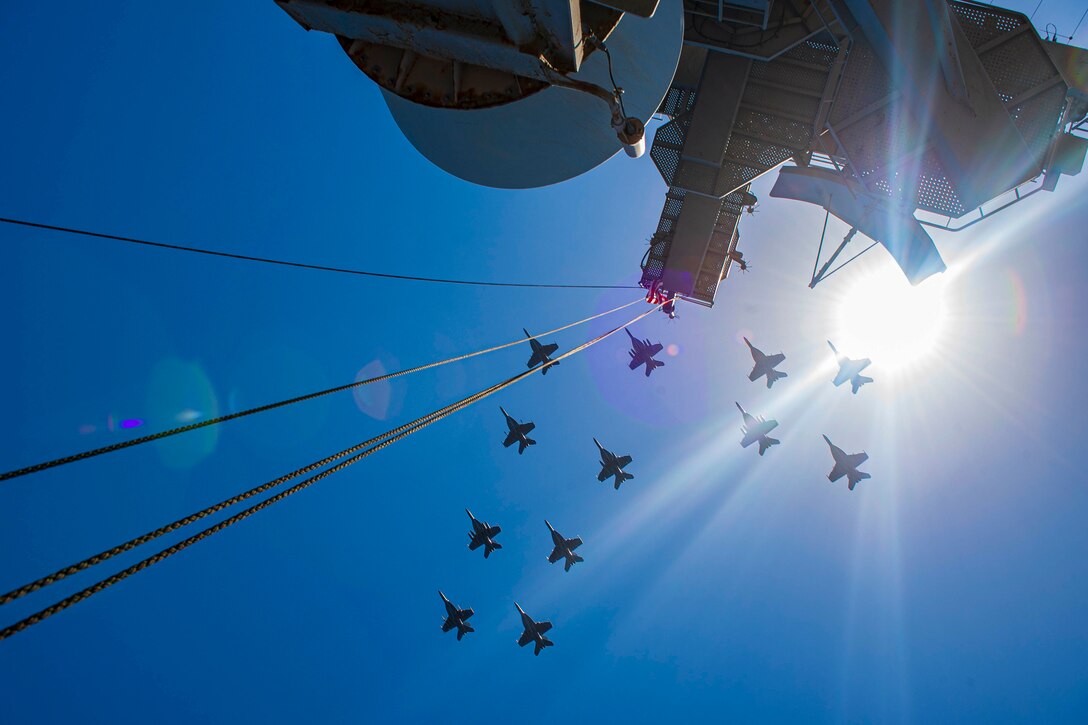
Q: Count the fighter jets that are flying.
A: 12